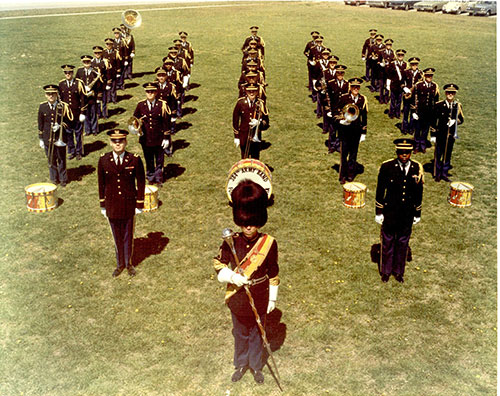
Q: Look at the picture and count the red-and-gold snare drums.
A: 4